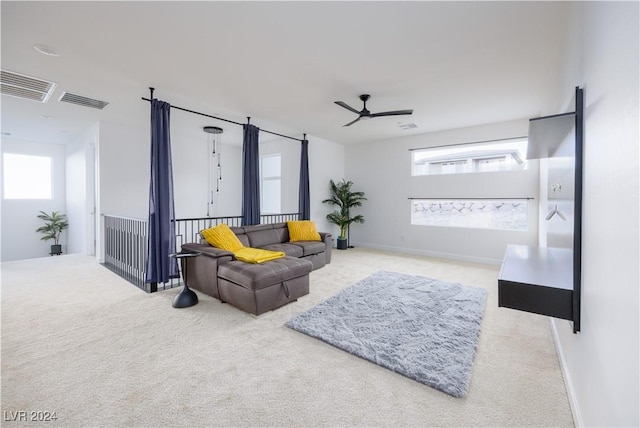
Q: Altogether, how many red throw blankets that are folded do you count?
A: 0